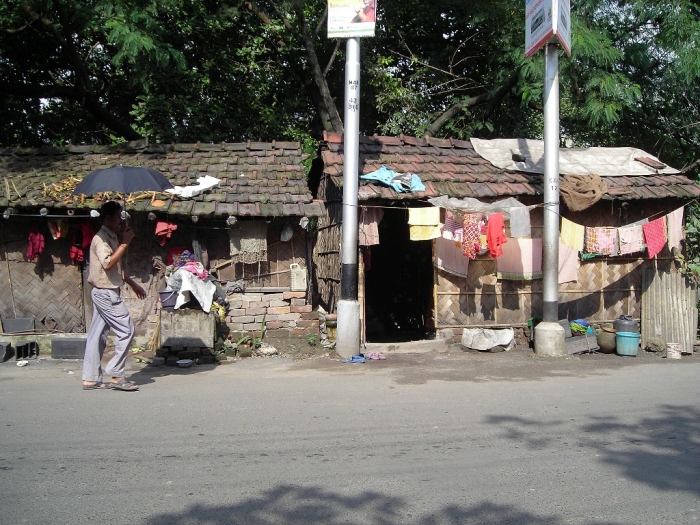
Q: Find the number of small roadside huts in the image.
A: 2